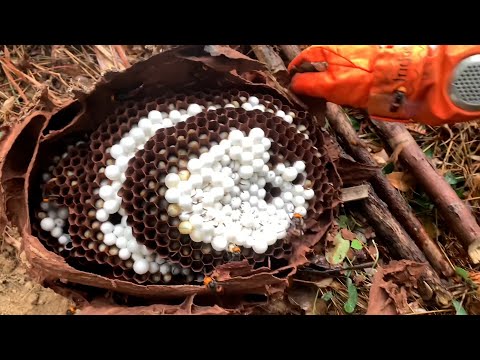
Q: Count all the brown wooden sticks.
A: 3